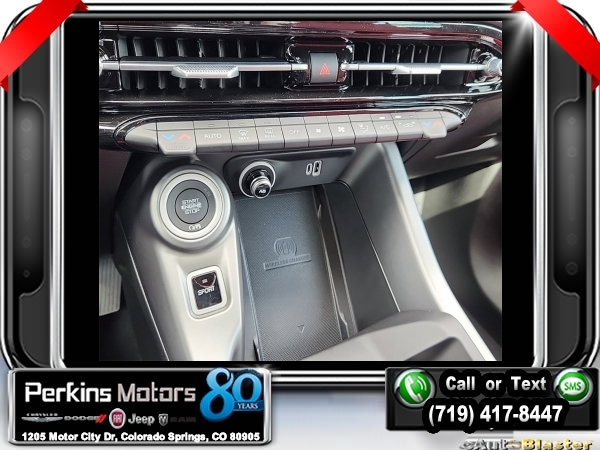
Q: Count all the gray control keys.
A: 11